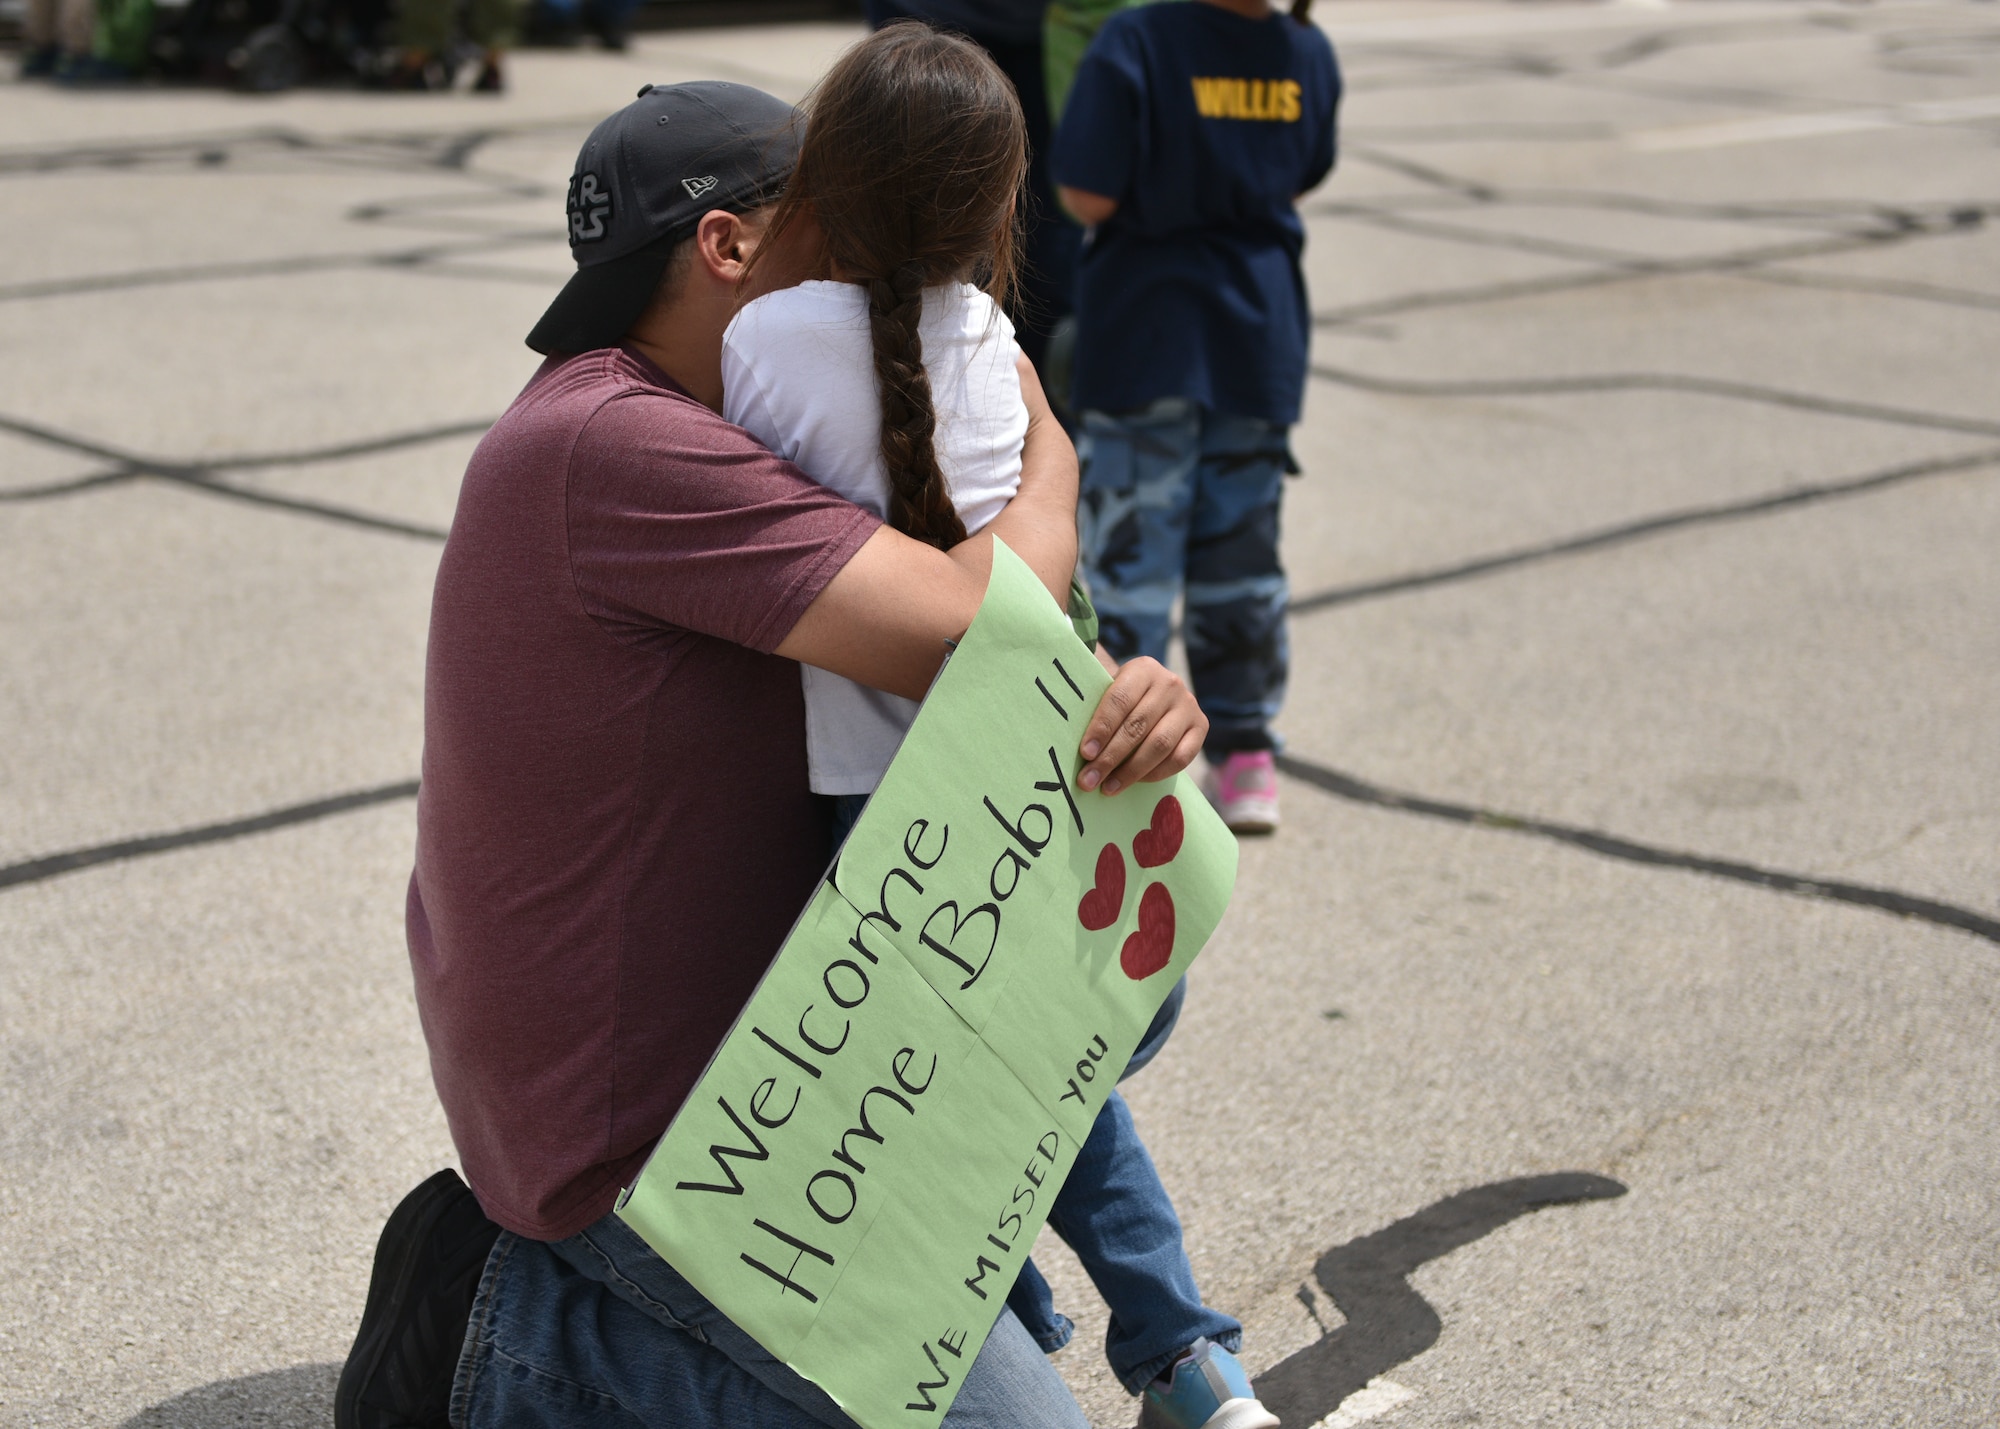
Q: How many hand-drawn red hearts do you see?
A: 3